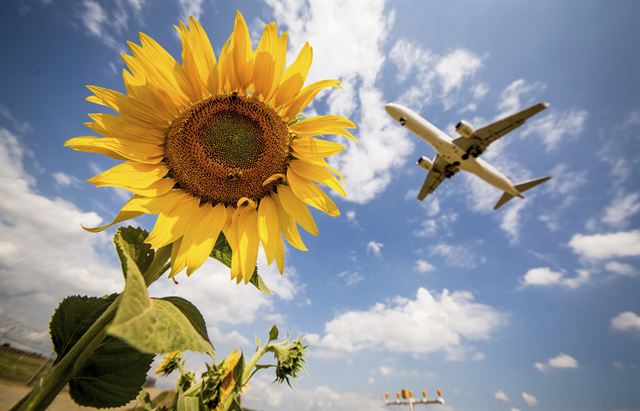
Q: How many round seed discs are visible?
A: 1